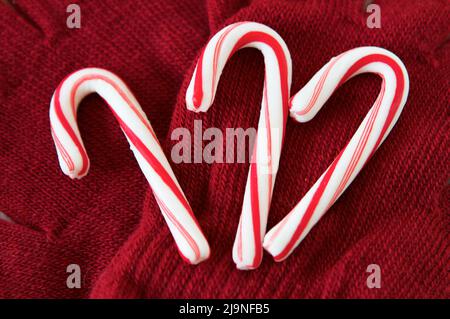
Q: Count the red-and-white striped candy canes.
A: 3